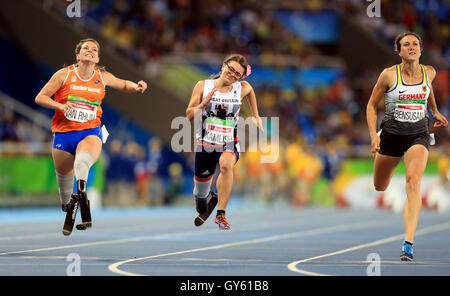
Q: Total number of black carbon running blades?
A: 3